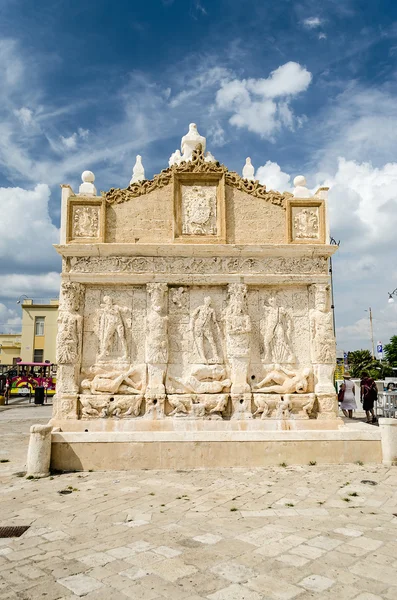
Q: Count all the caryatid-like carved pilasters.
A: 4